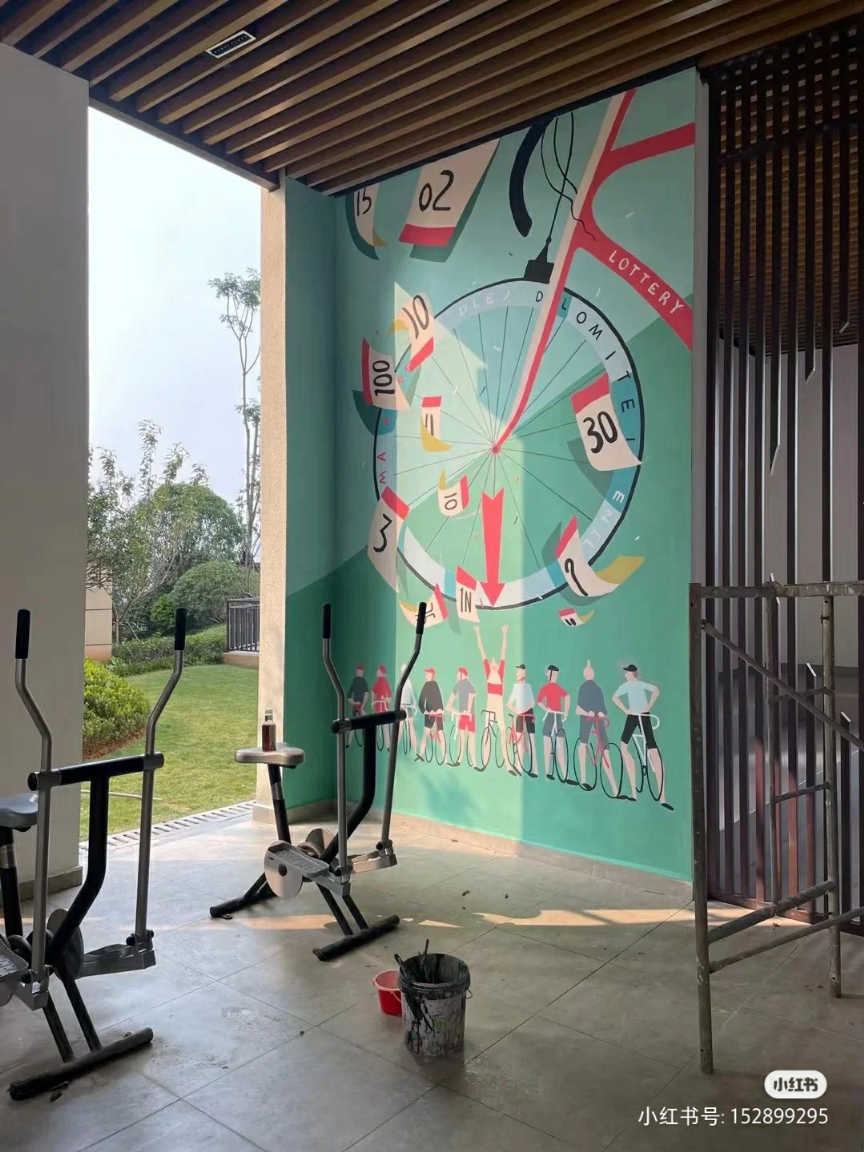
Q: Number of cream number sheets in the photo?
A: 12